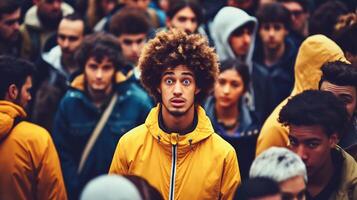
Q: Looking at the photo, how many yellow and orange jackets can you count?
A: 3